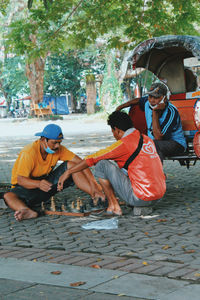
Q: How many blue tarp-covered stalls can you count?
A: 1